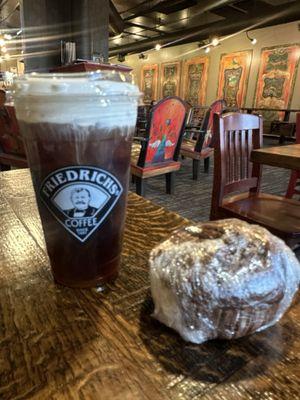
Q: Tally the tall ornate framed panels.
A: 5